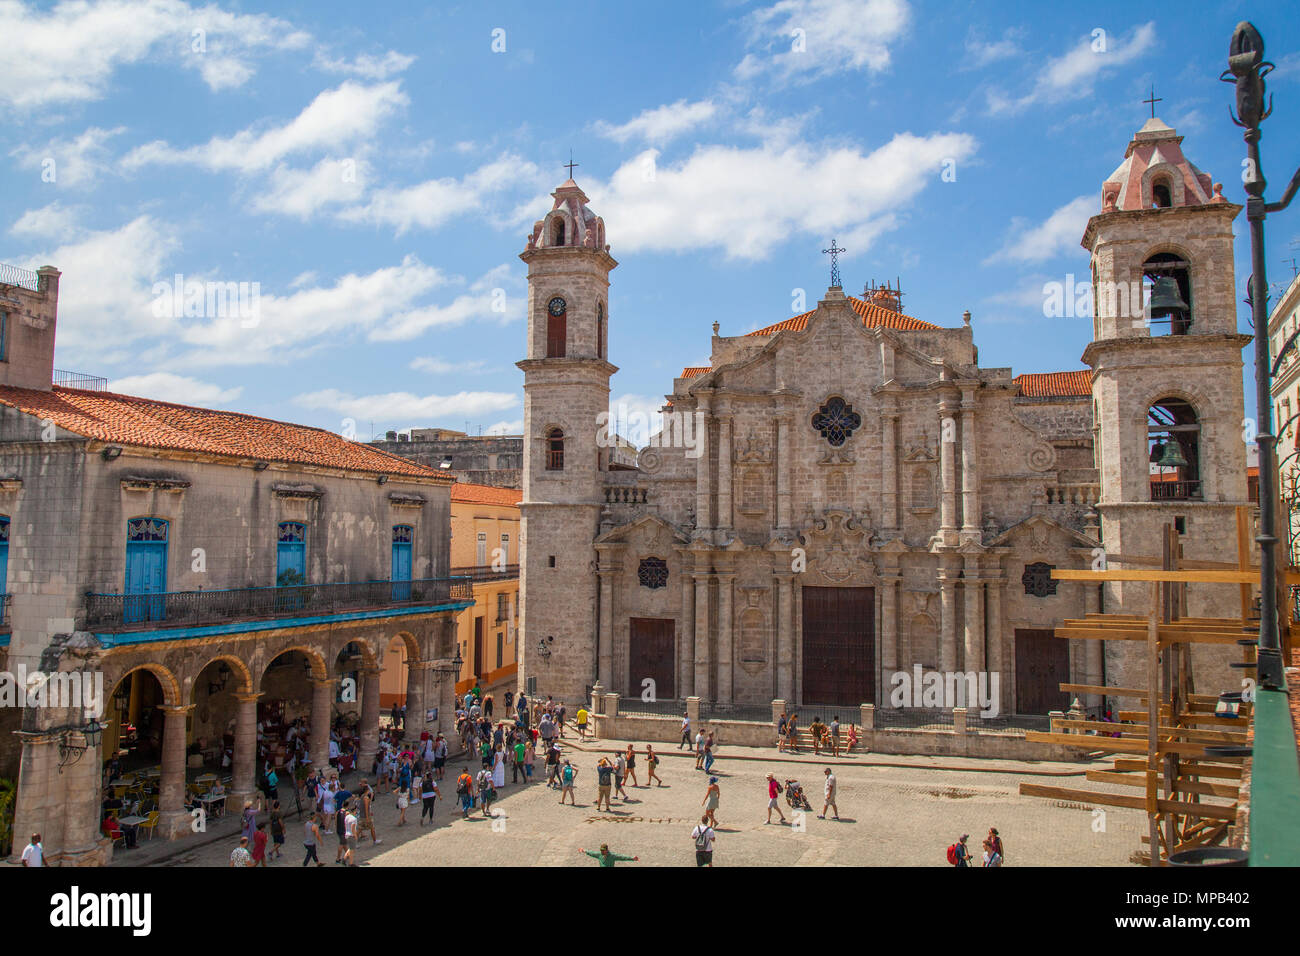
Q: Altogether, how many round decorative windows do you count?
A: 3